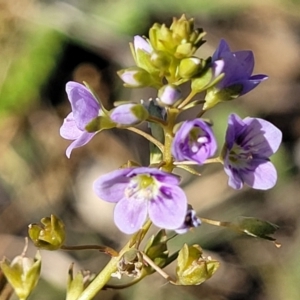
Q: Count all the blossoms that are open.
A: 5